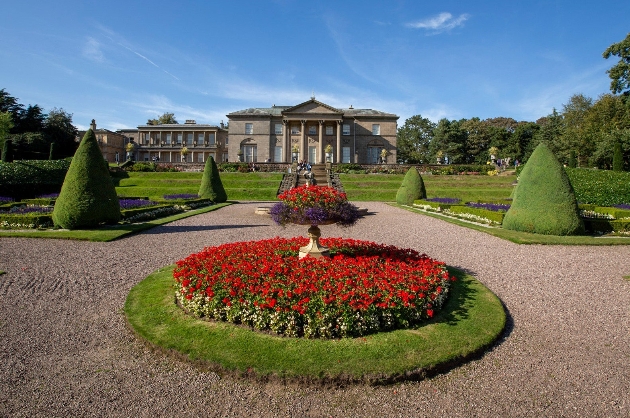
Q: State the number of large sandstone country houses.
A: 1